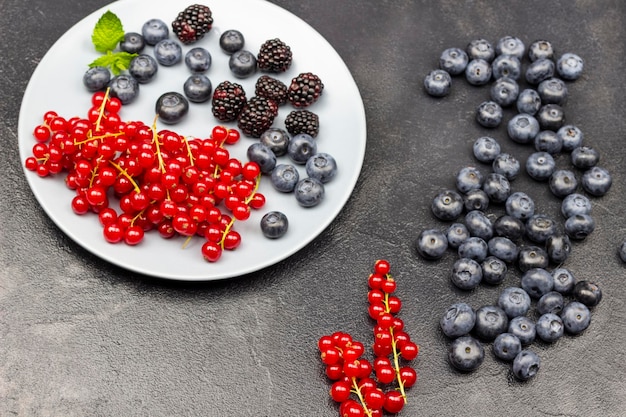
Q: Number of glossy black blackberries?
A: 7